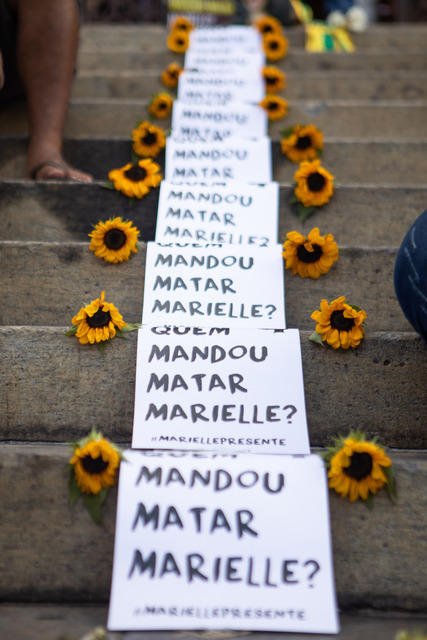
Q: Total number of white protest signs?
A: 9